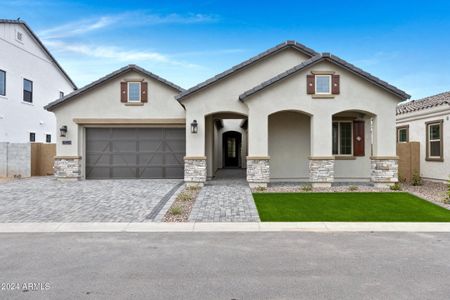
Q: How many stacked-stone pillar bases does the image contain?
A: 5